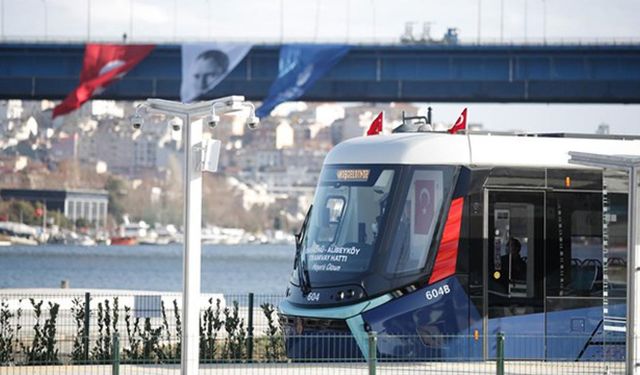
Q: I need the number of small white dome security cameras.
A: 4